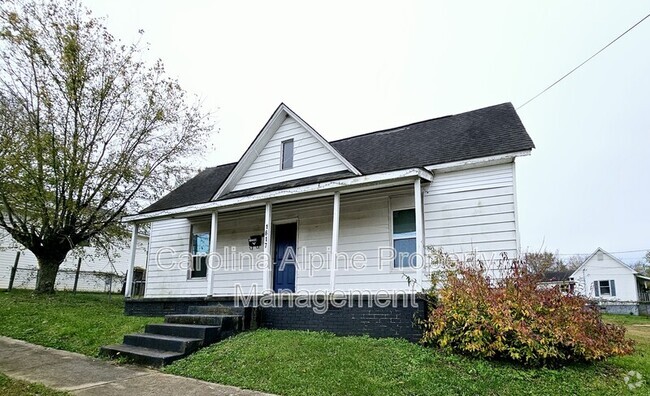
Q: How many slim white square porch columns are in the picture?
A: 5